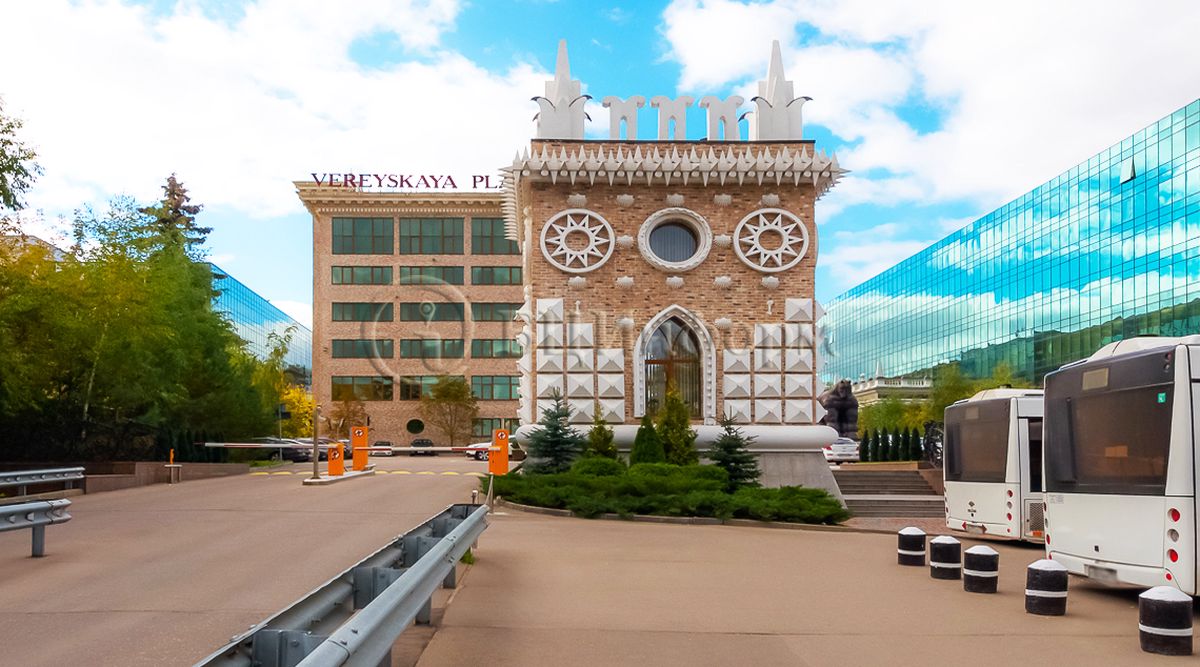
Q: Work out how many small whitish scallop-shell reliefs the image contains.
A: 14